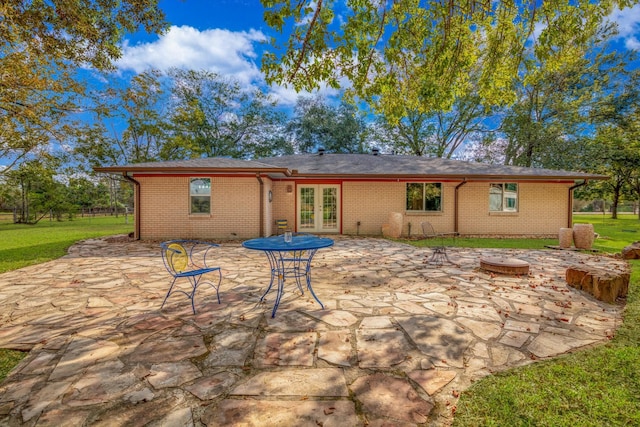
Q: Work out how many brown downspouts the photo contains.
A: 4